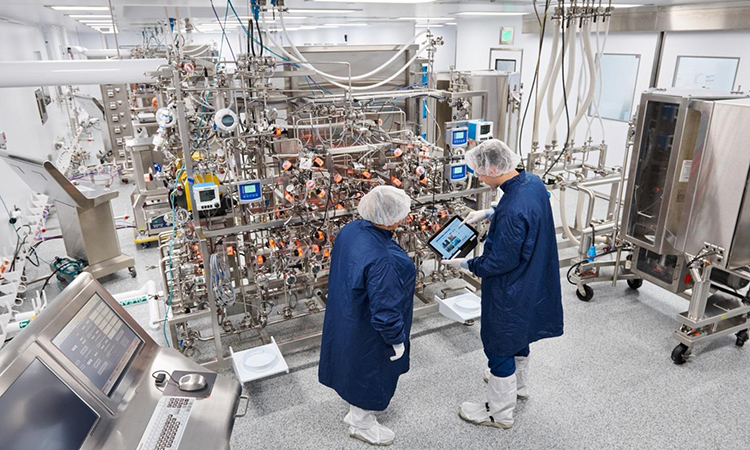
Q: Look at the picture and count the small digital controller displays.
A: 5